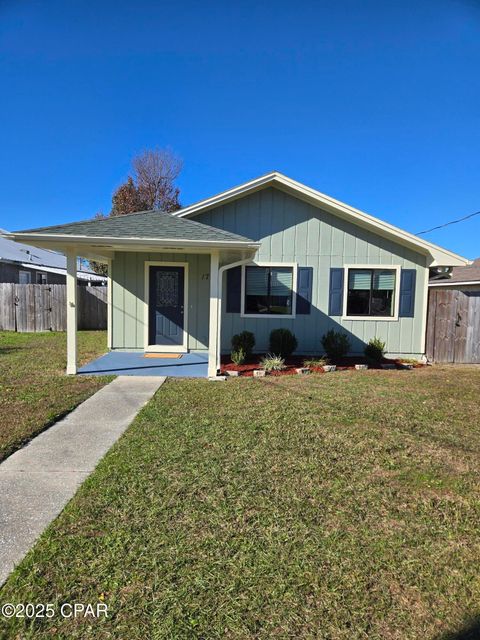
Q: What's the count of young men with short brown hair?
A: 0